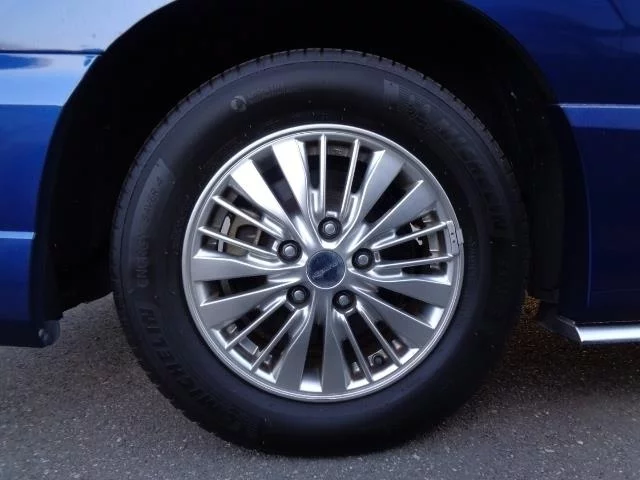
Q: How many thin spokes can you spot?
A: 10